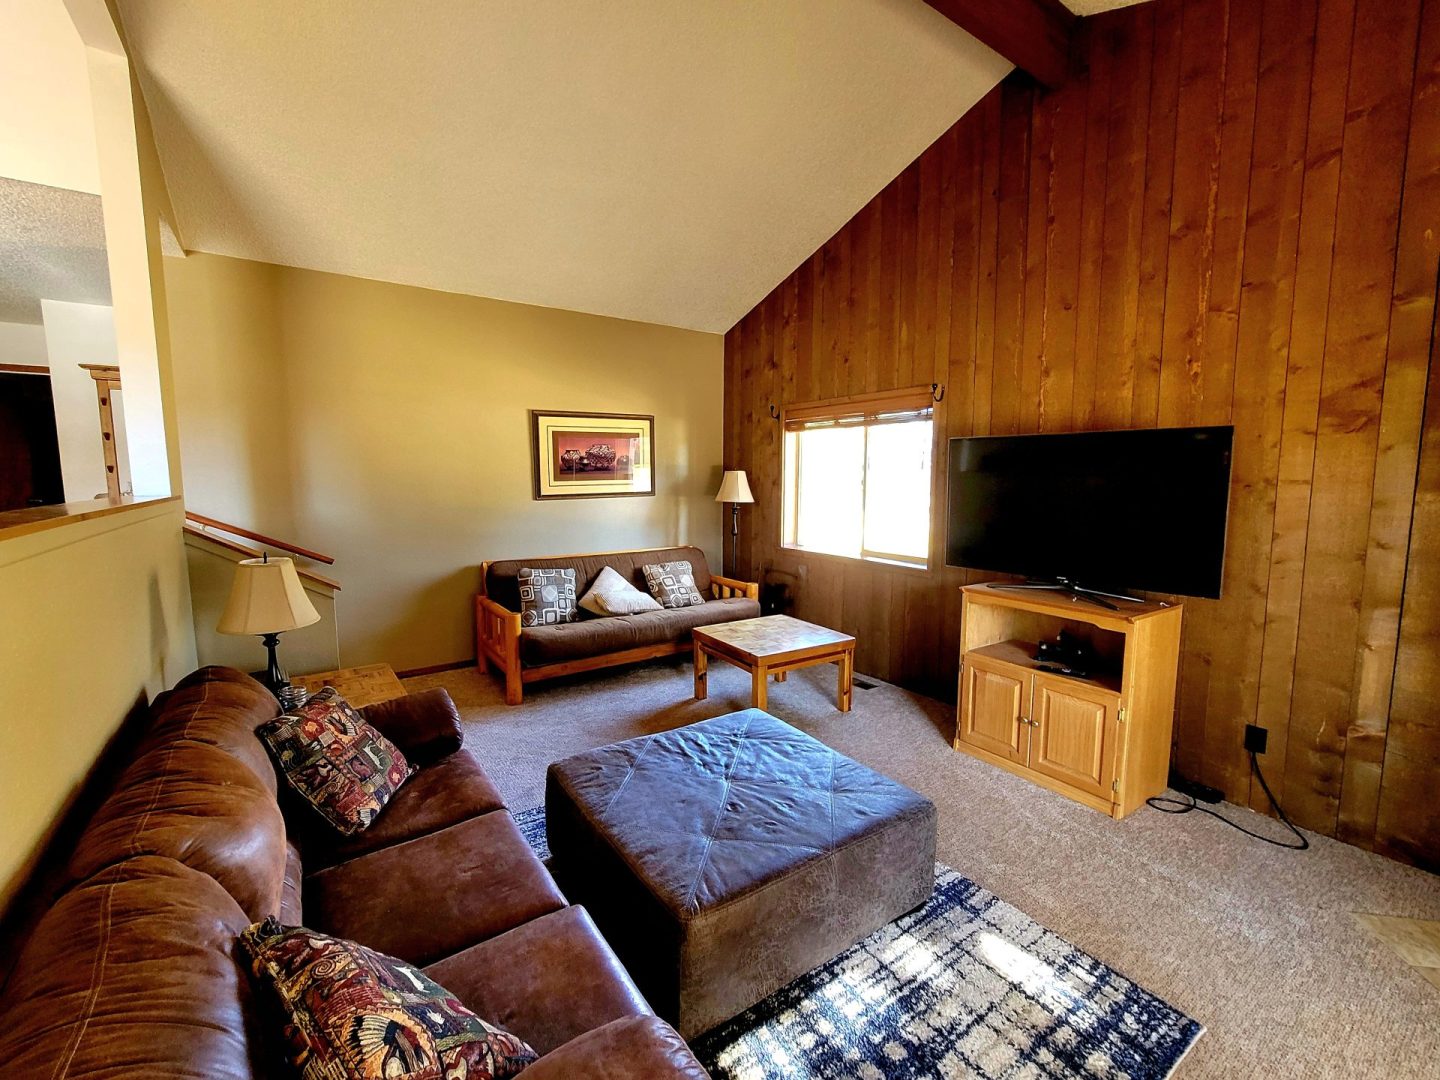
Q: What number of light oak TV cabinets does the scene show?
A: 1